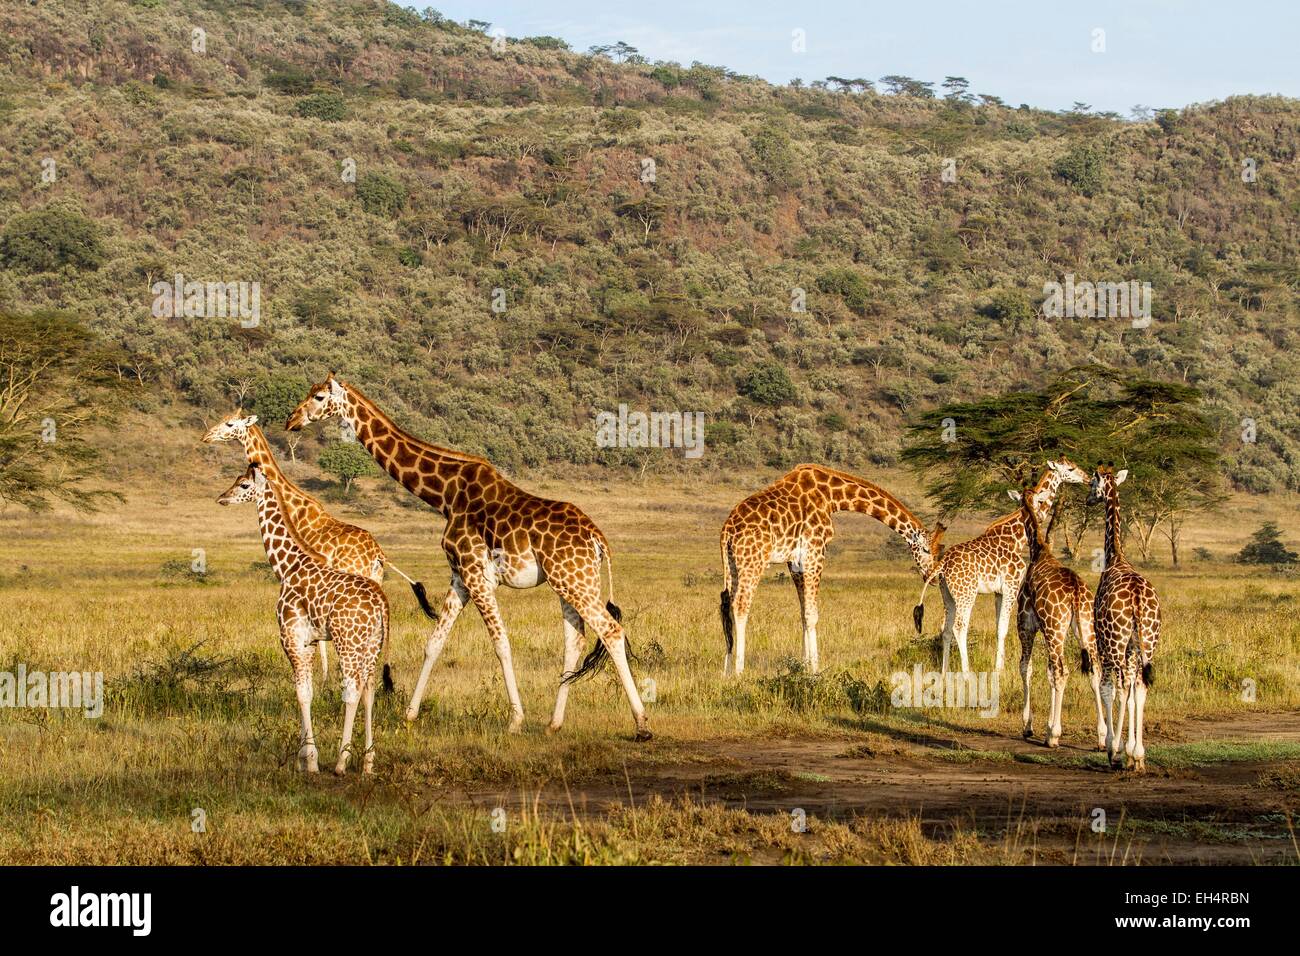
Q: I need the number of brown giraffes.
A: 7